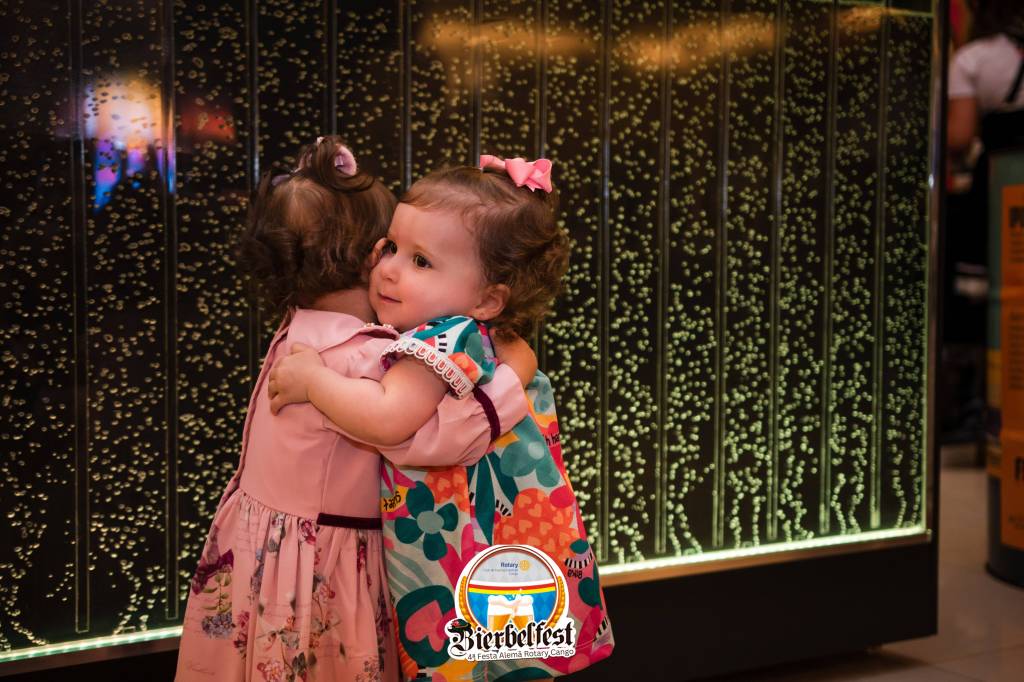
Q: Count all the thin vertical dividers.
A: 13